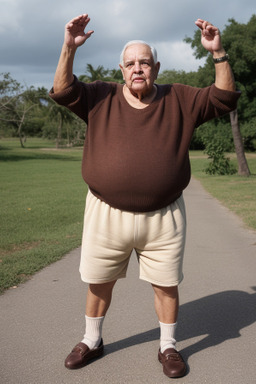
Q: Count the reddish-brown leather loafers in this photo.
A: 2